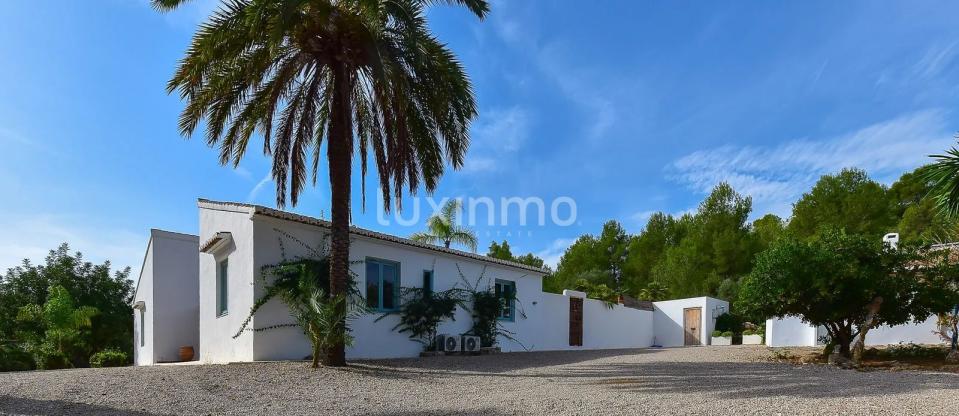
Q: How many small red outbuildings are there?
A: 0